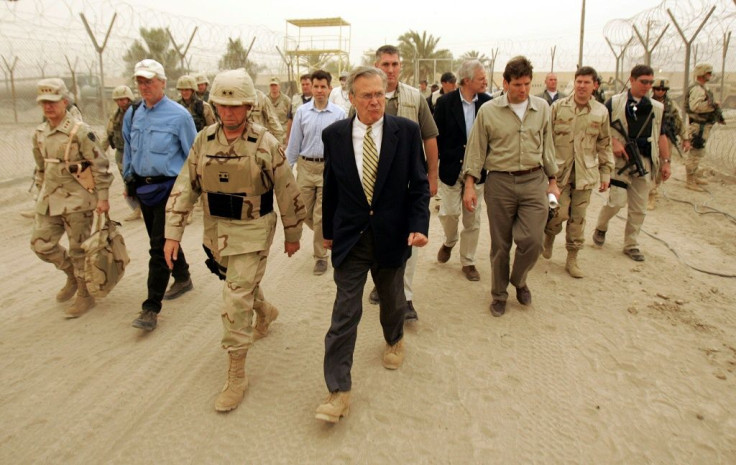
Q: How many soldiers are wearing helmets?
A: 6